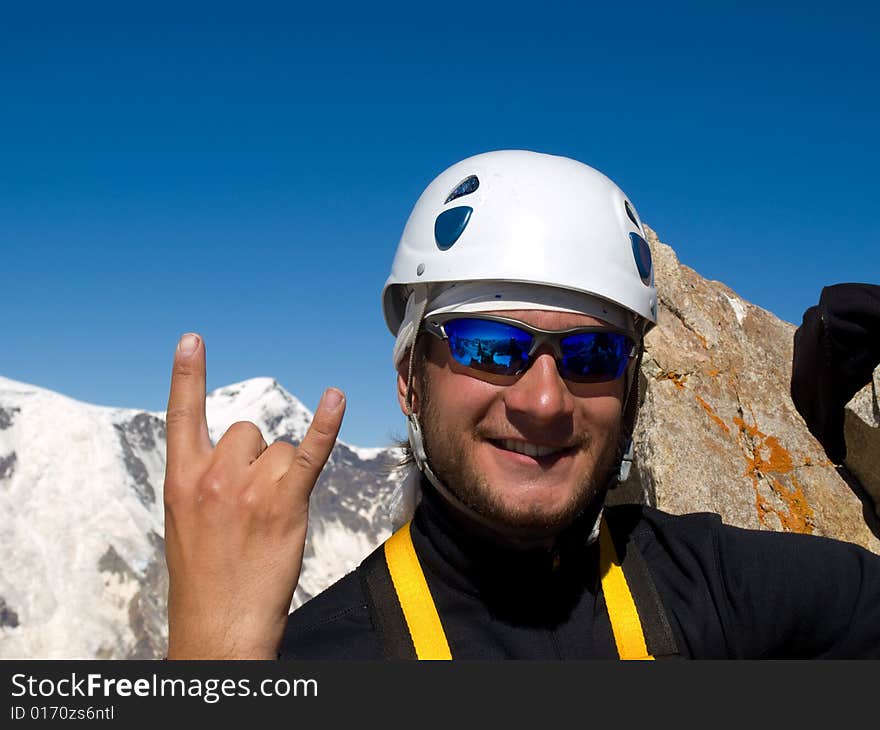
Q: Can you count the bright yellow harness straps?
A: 2